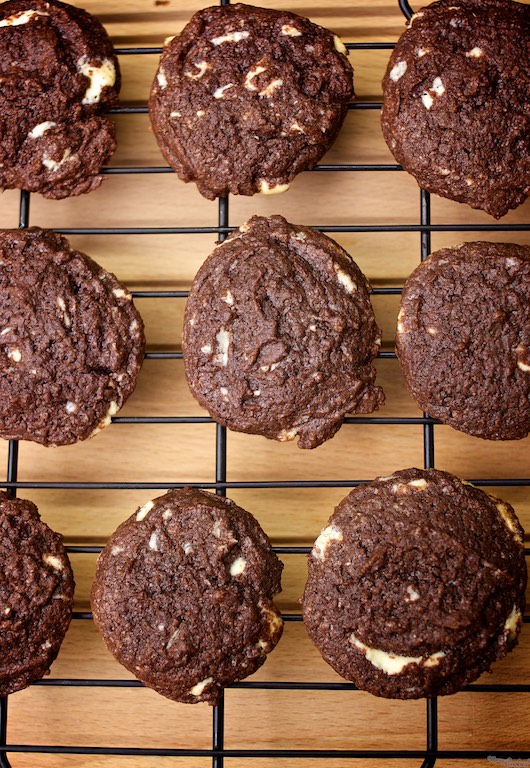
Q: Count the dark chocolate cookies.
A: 9